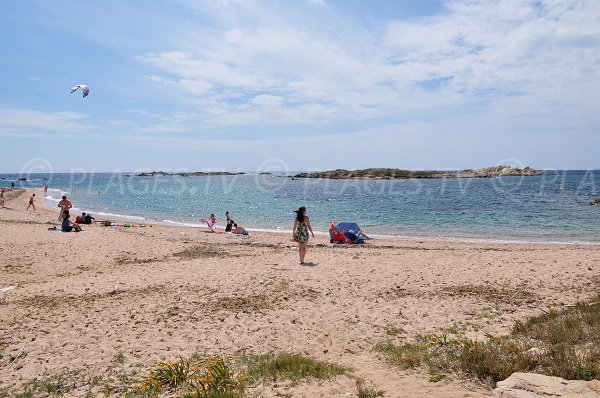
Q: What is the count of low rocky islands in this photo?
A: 2